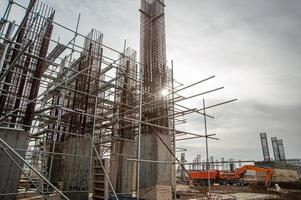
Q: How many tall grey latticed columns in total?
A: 3